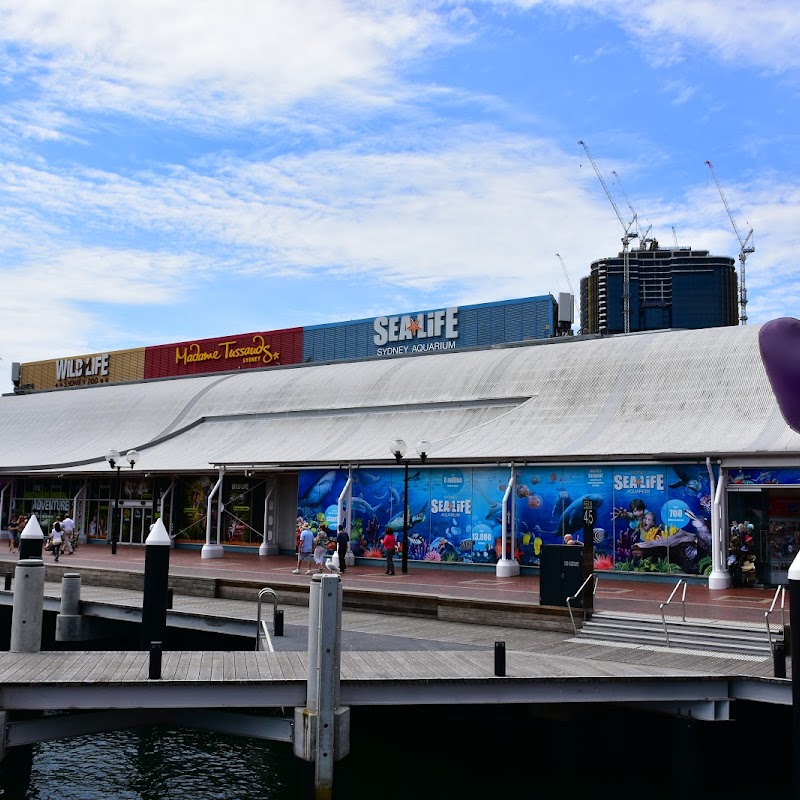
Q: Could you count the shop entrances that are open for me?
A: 1